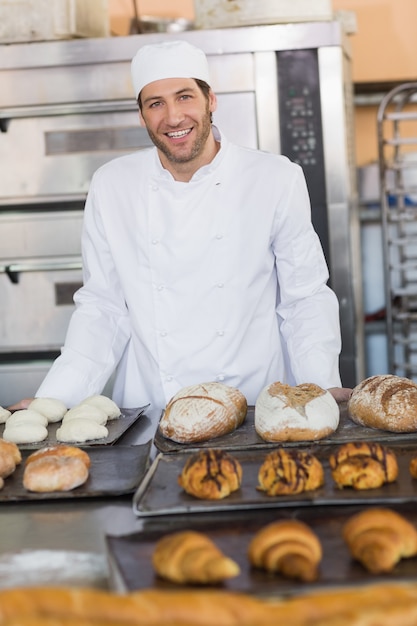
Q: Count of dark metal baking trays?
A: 5